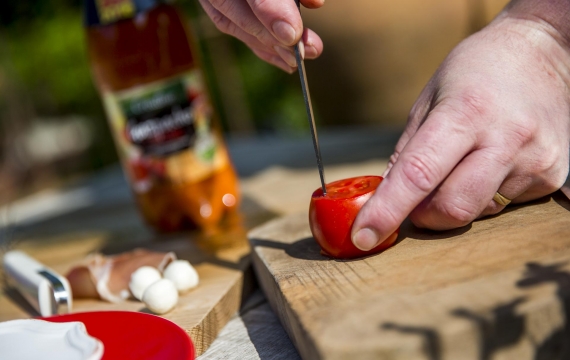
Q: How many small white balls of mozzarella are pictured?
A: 3